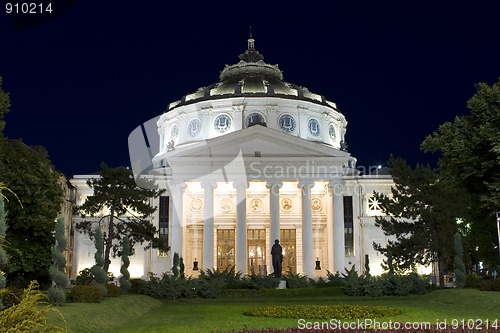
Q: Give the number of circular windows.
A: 7